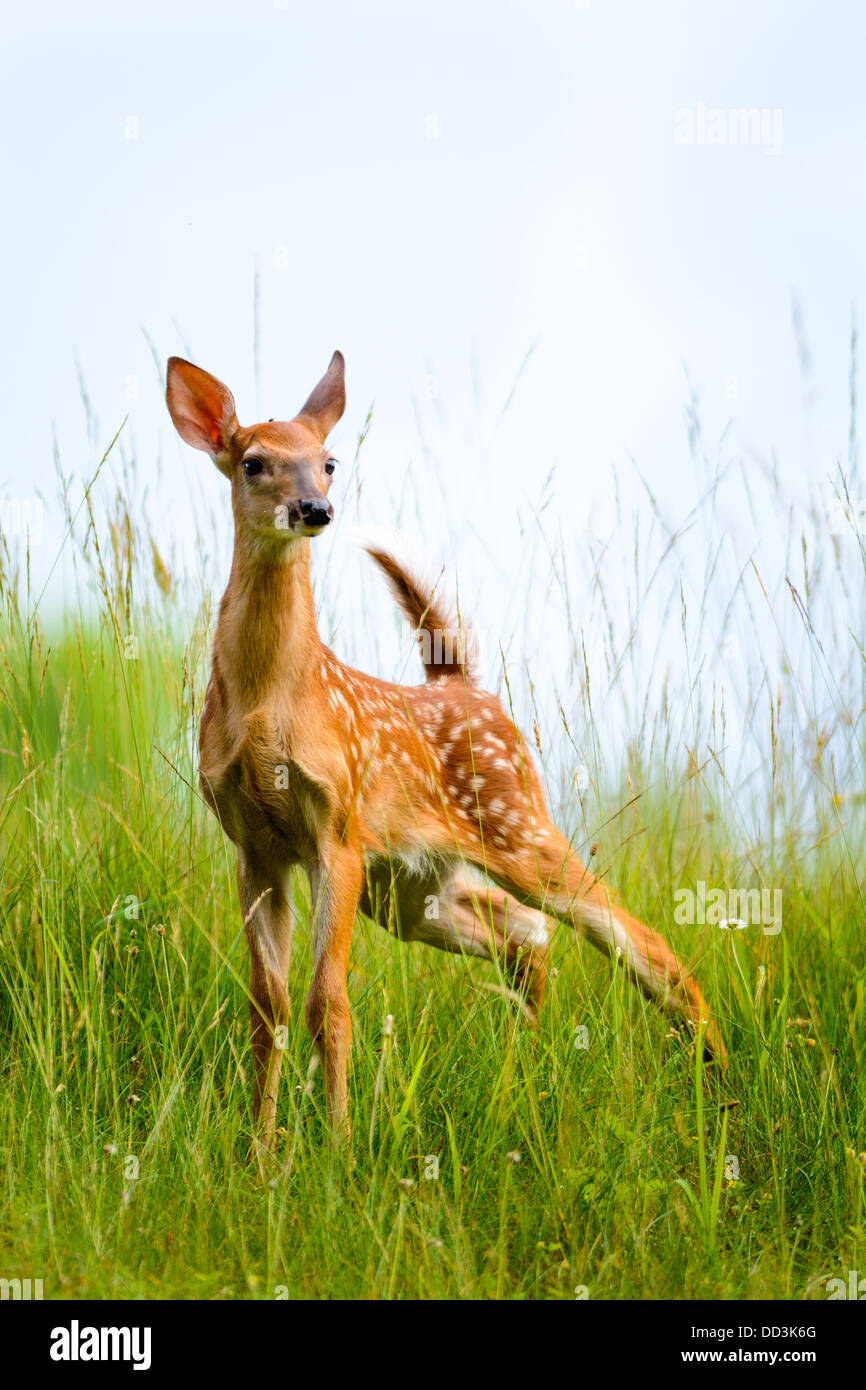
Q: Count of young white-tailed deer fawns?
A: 1